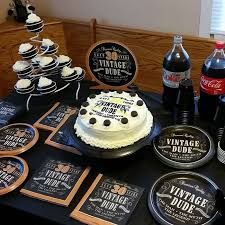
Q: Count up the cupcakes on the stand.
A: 11